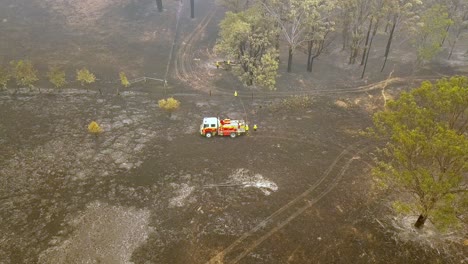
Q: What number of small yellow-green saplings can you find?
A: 7